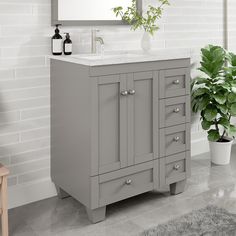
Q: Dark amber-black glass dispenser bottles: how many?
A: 2